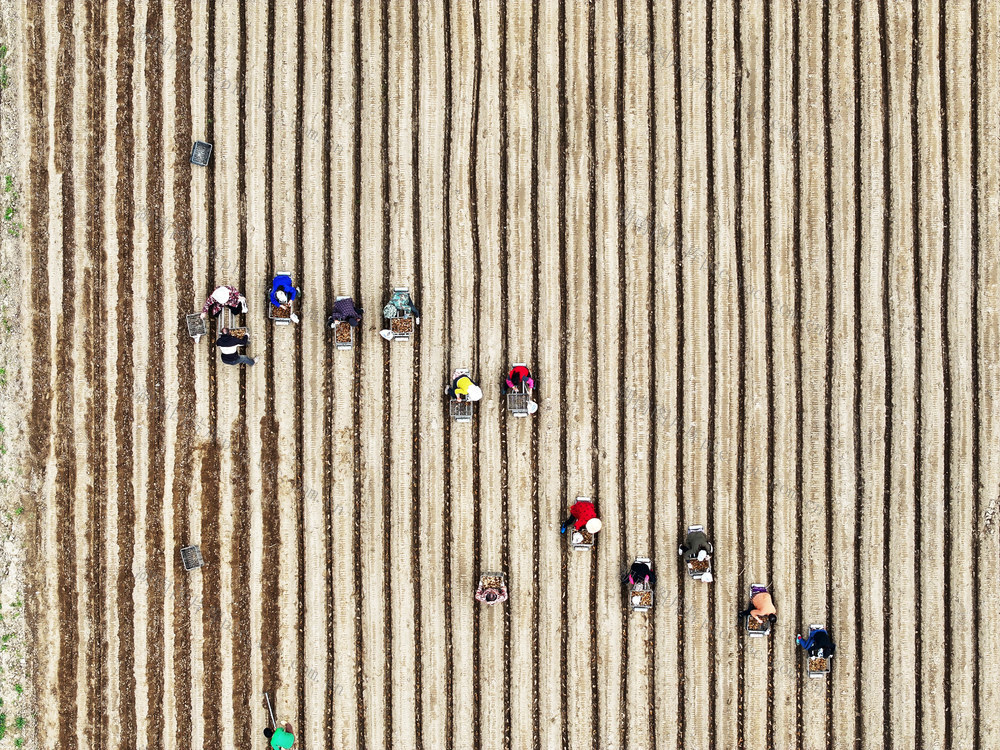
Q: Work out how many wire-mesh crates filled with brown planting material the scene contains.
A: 10